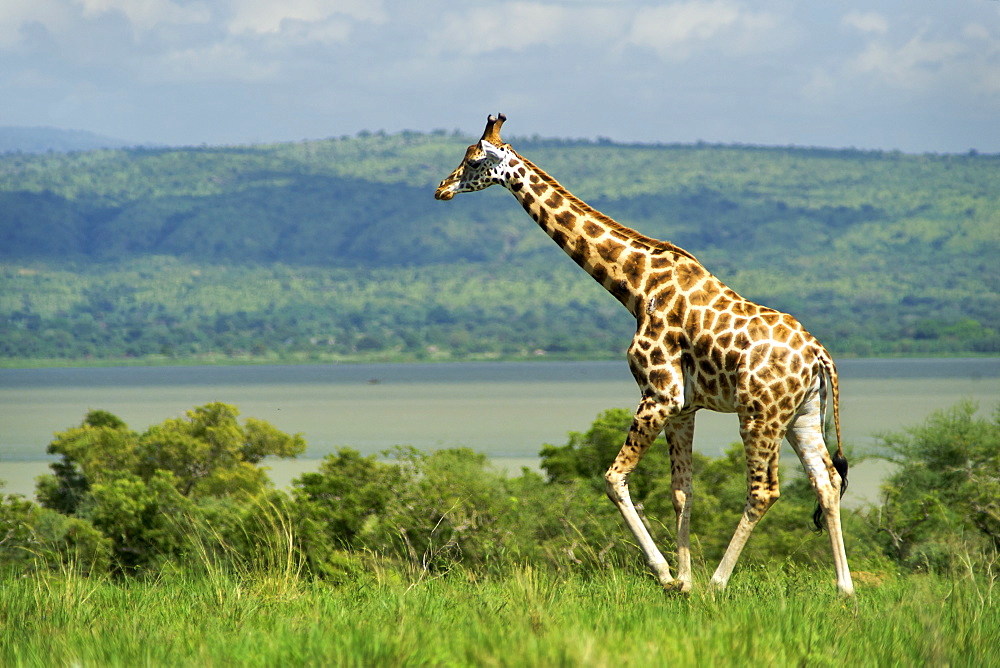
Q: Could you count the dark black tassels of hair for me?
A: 1